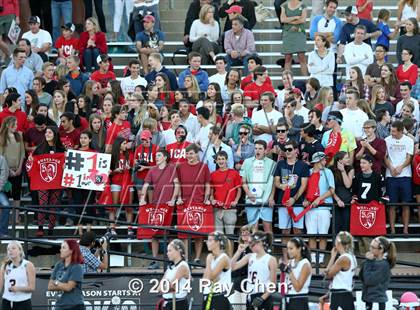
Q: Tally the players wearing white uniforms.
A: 6